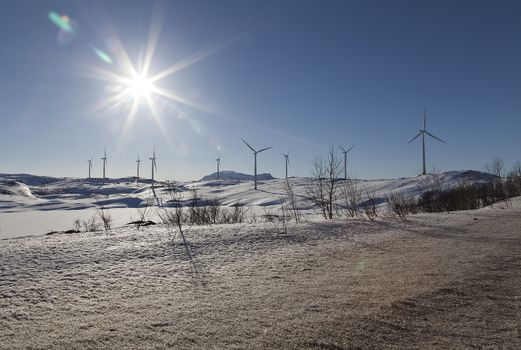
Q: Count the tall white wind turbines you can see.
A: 9